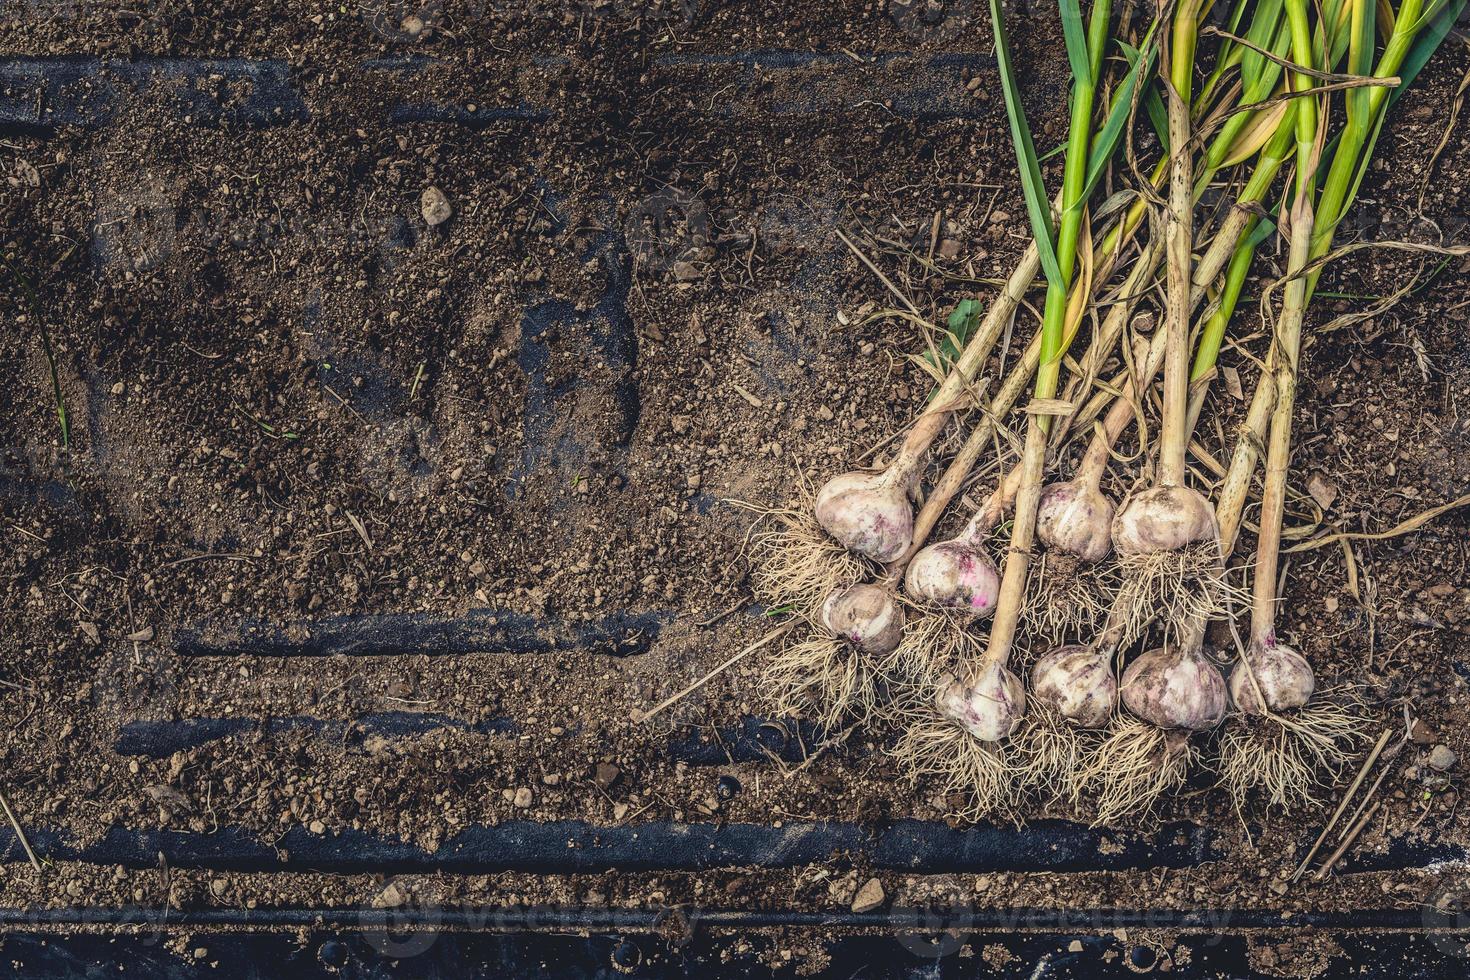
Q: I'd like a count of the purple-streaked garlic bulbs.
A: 9